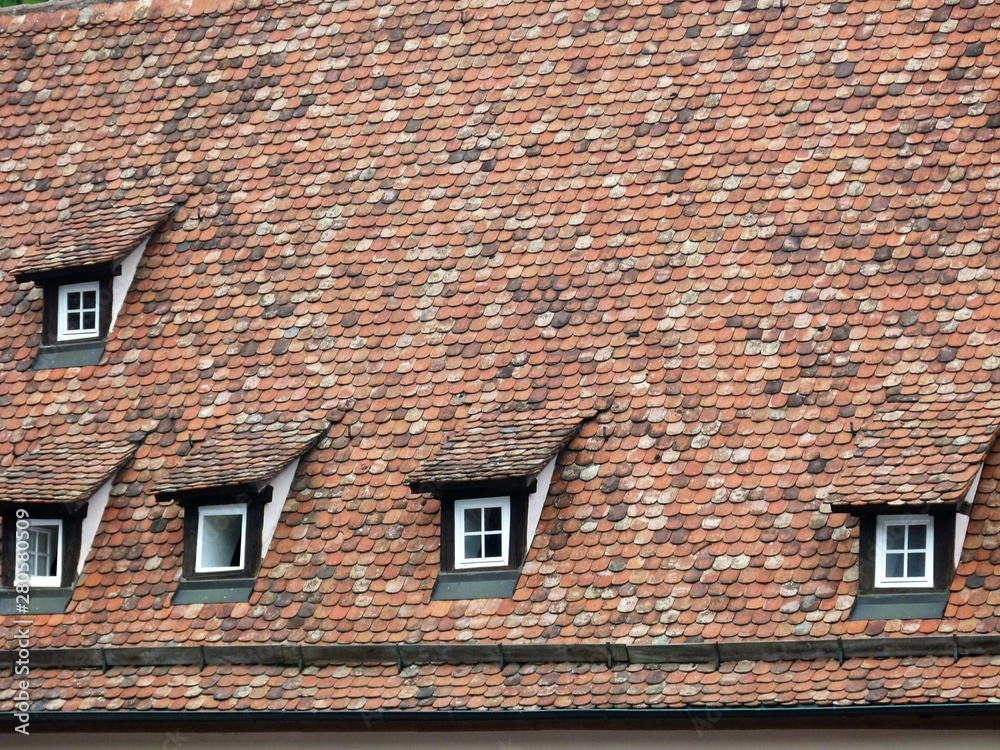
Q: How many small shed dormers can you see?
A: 5